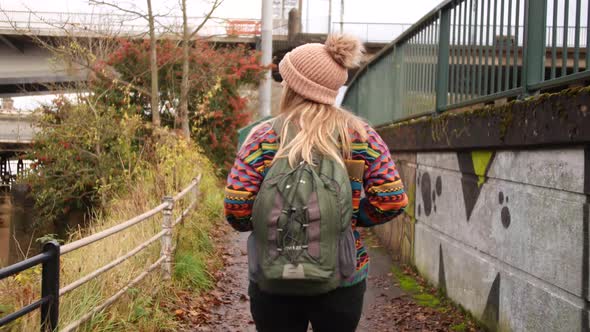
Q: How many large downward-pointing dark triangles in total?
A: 1